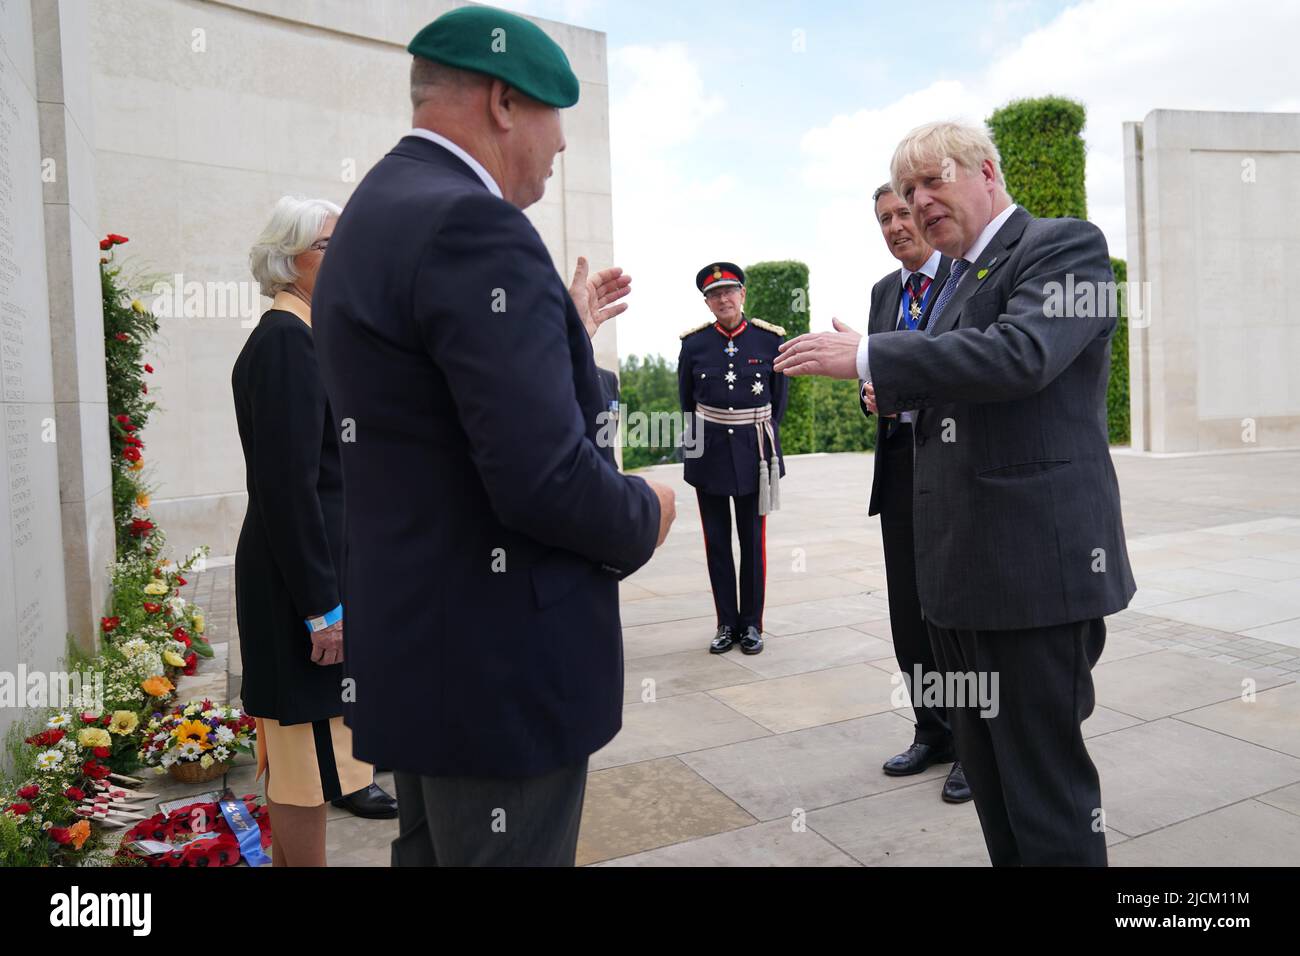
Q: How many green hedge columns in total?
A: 3